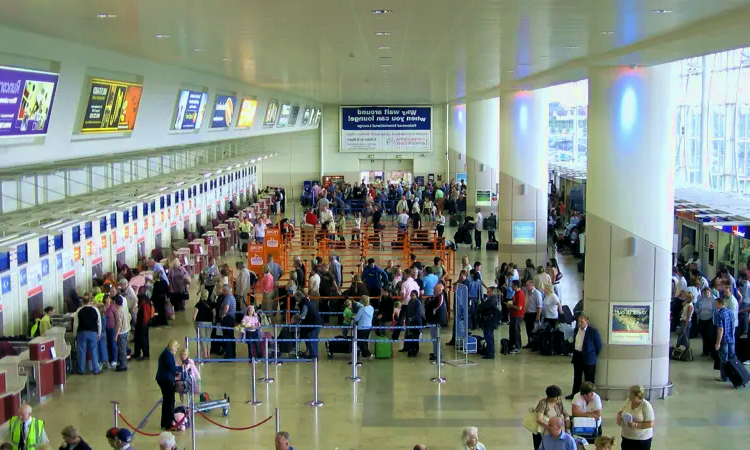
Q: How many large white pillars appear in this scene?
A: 4